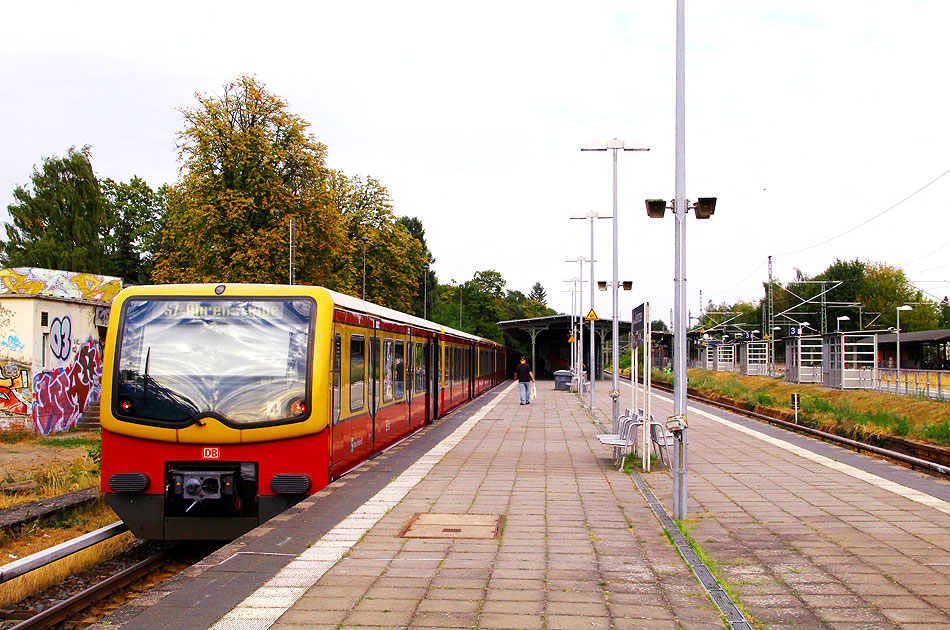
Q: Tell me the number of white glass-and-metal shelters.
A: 5